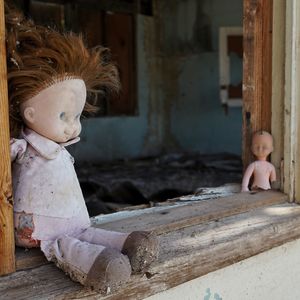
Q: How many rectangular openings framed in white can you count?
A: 1